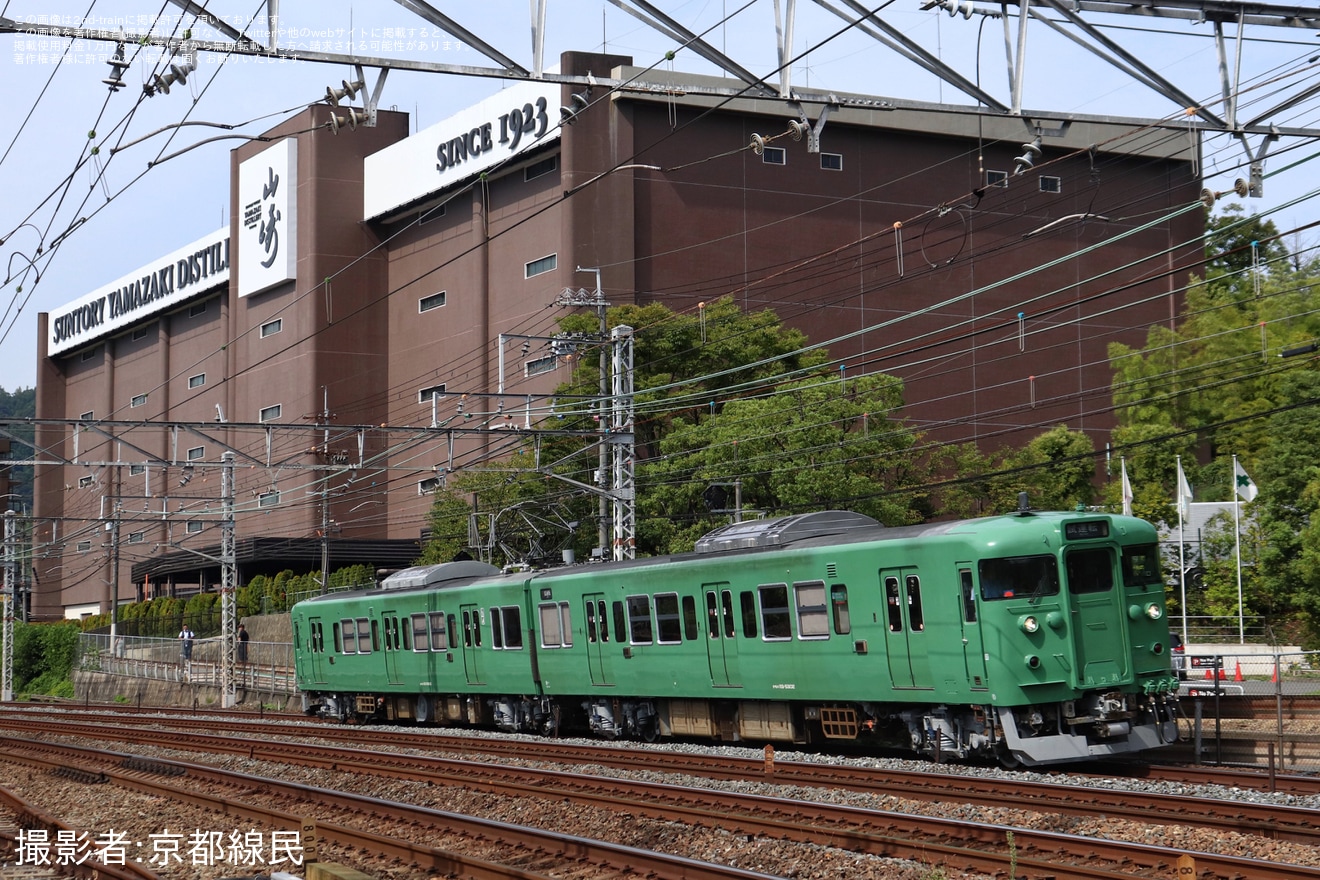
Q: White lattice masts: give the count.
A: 3